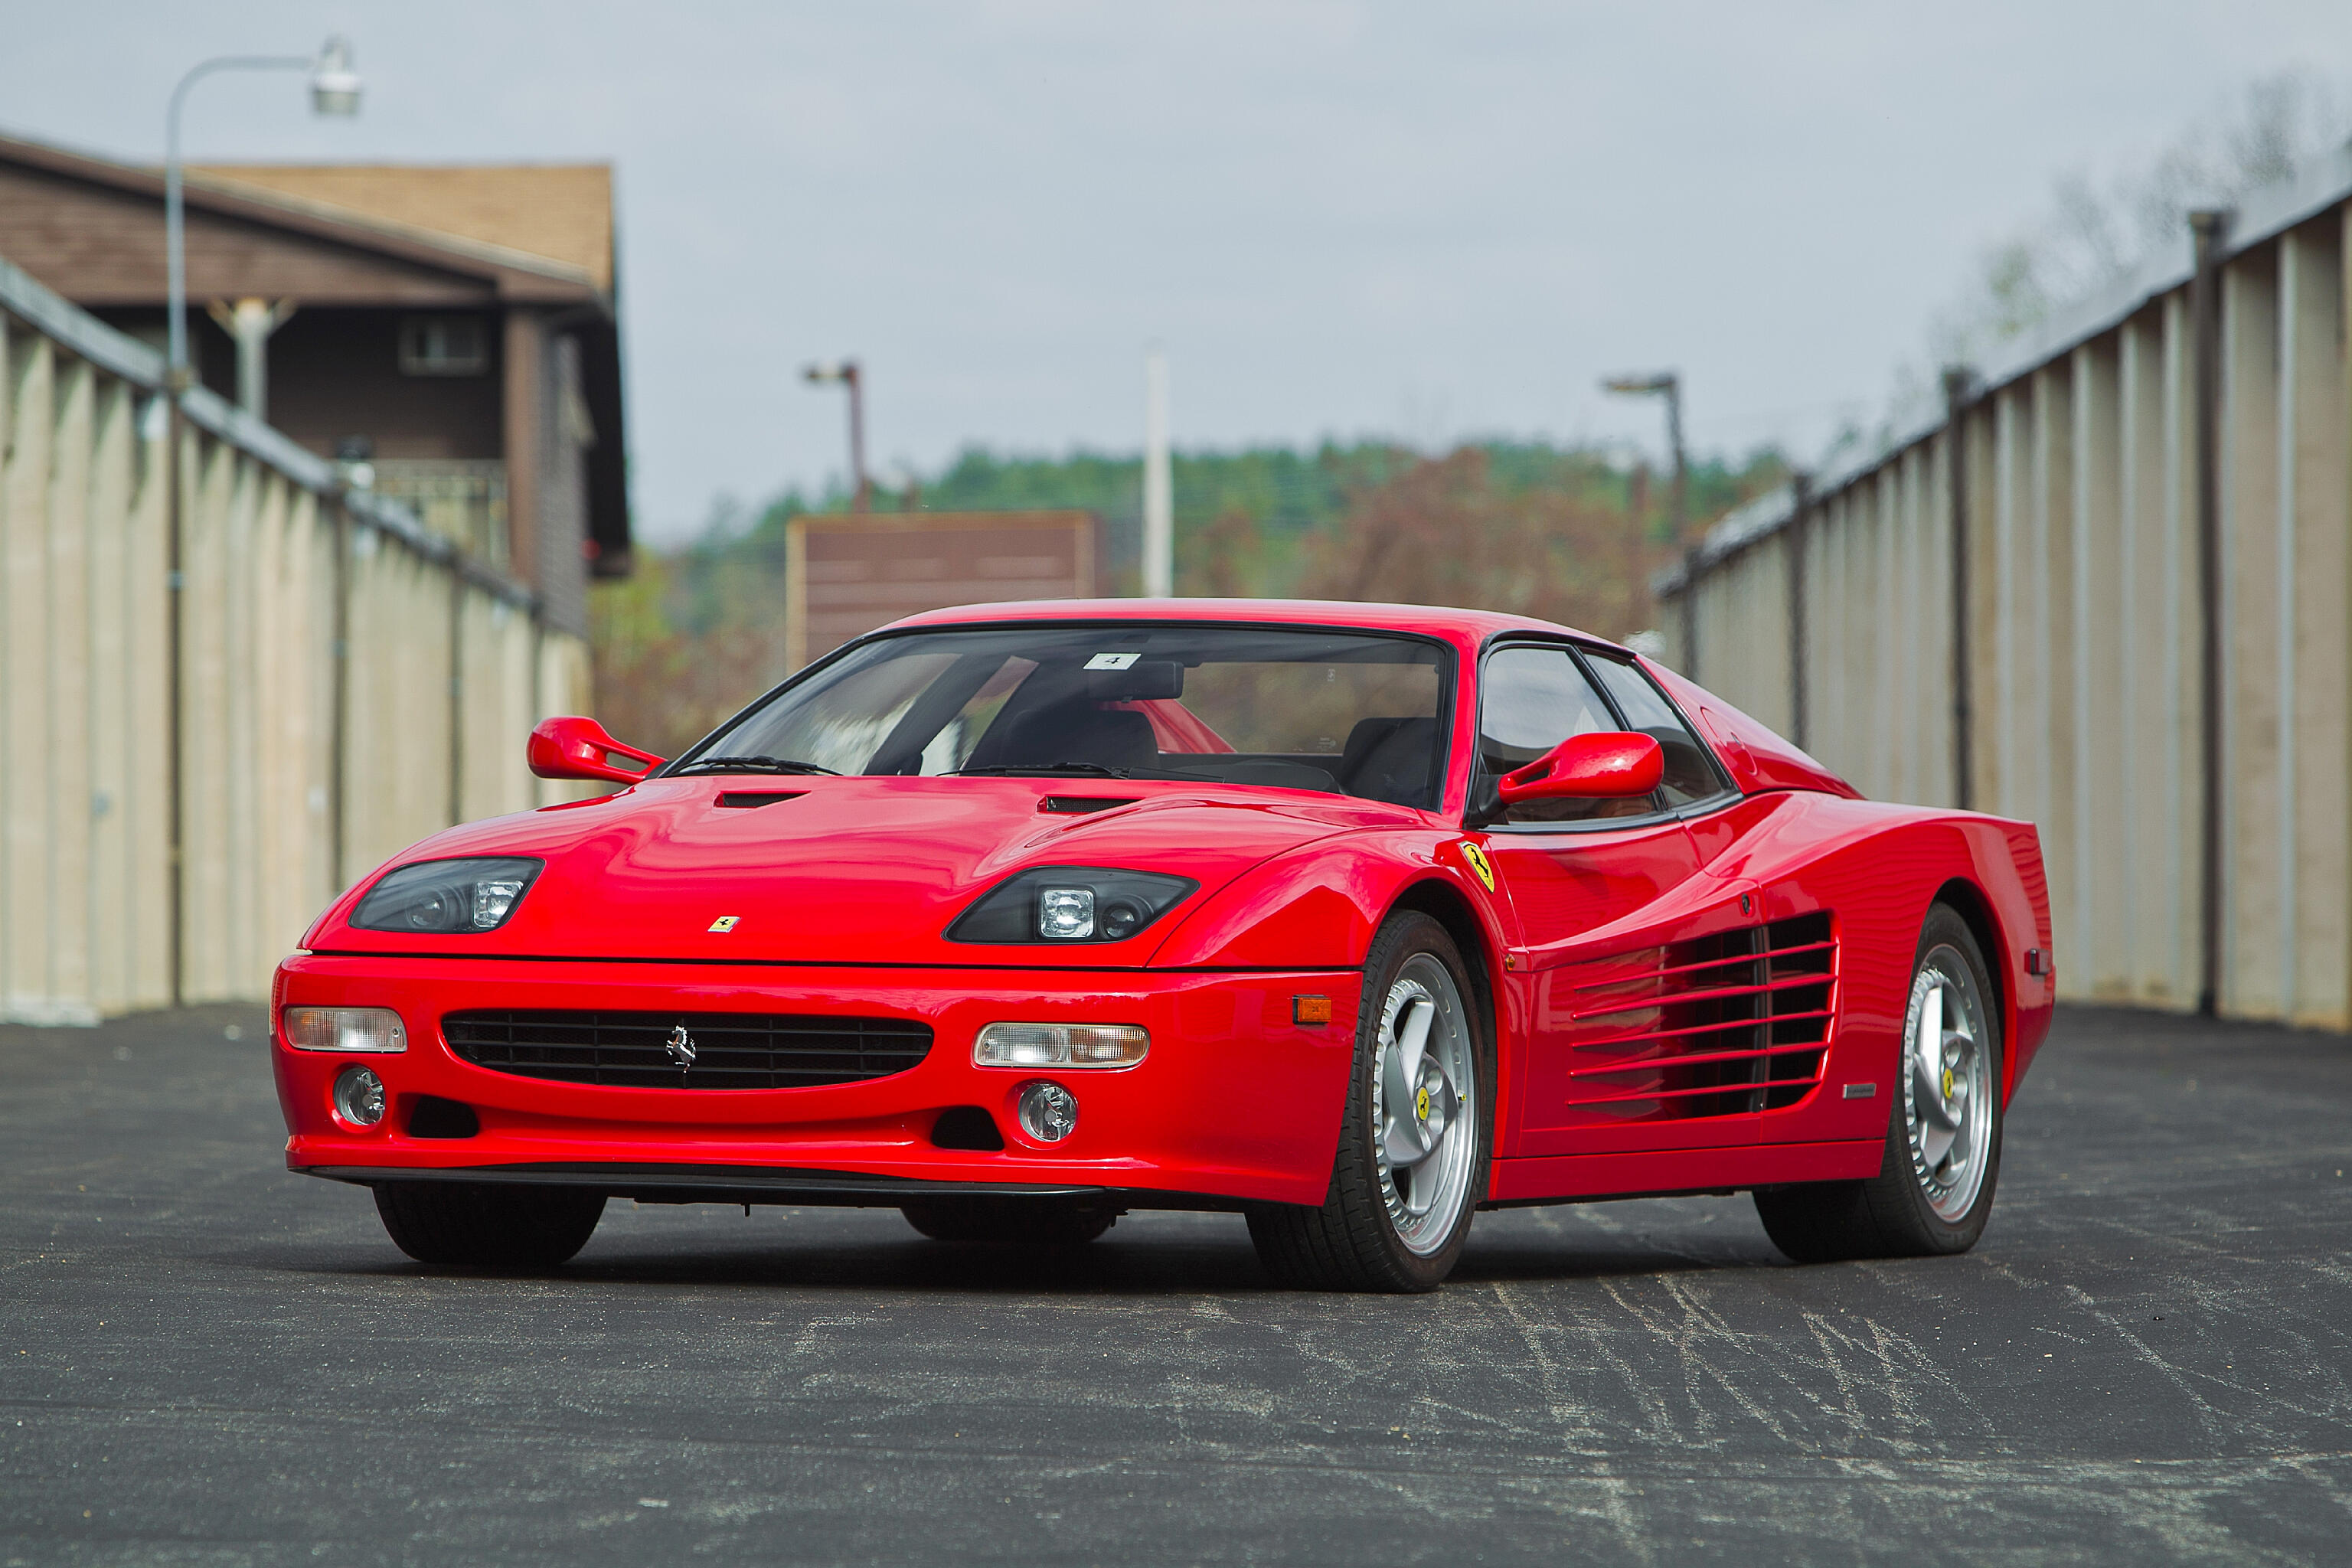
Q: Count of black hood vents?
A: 2